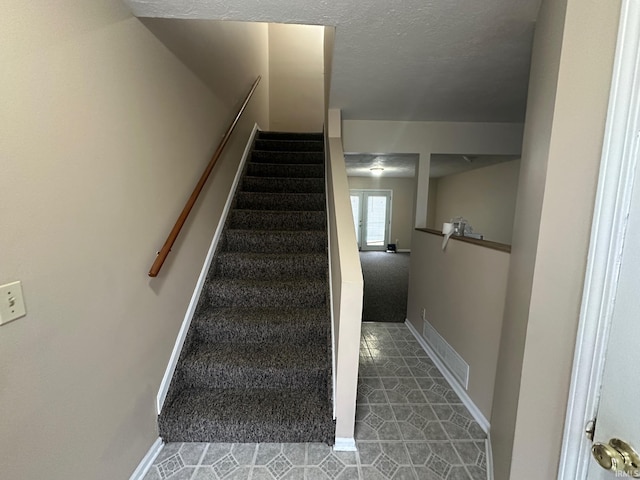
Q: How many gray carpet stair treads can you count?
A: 13